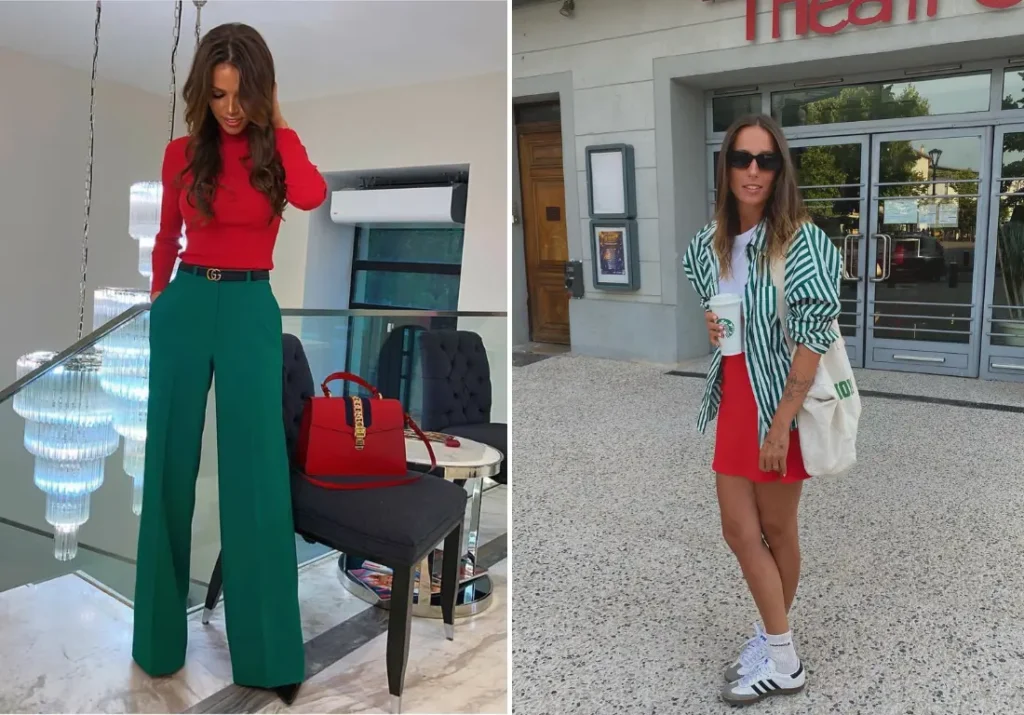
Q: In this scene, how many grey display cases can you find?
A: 2